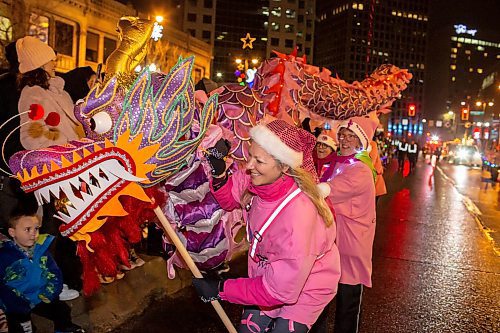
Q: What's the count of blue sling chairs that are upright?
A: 0